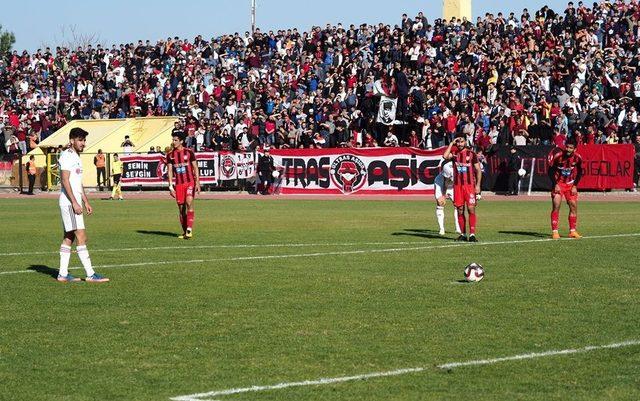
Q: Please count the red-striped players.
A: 3